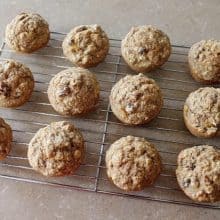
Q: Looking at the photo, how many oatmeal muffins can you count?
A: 12